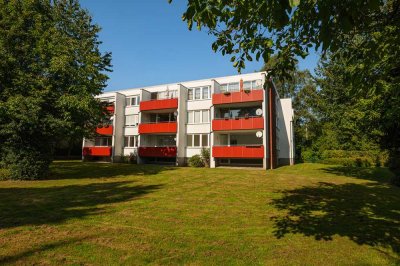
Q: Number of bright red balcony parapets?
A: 9